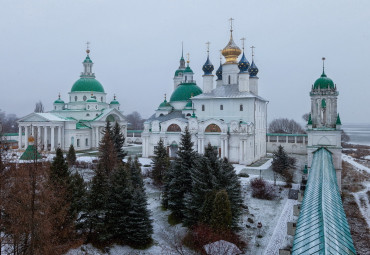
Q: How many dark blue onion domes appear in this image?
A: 4